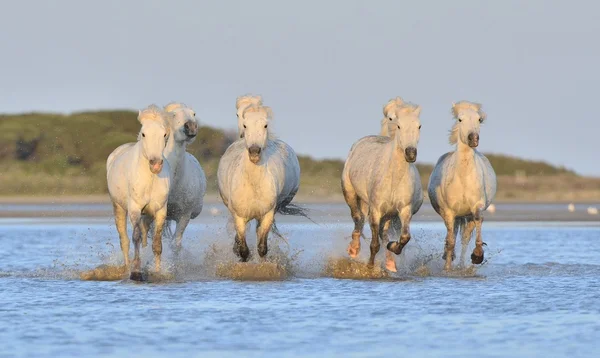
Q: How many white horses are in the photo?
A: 7